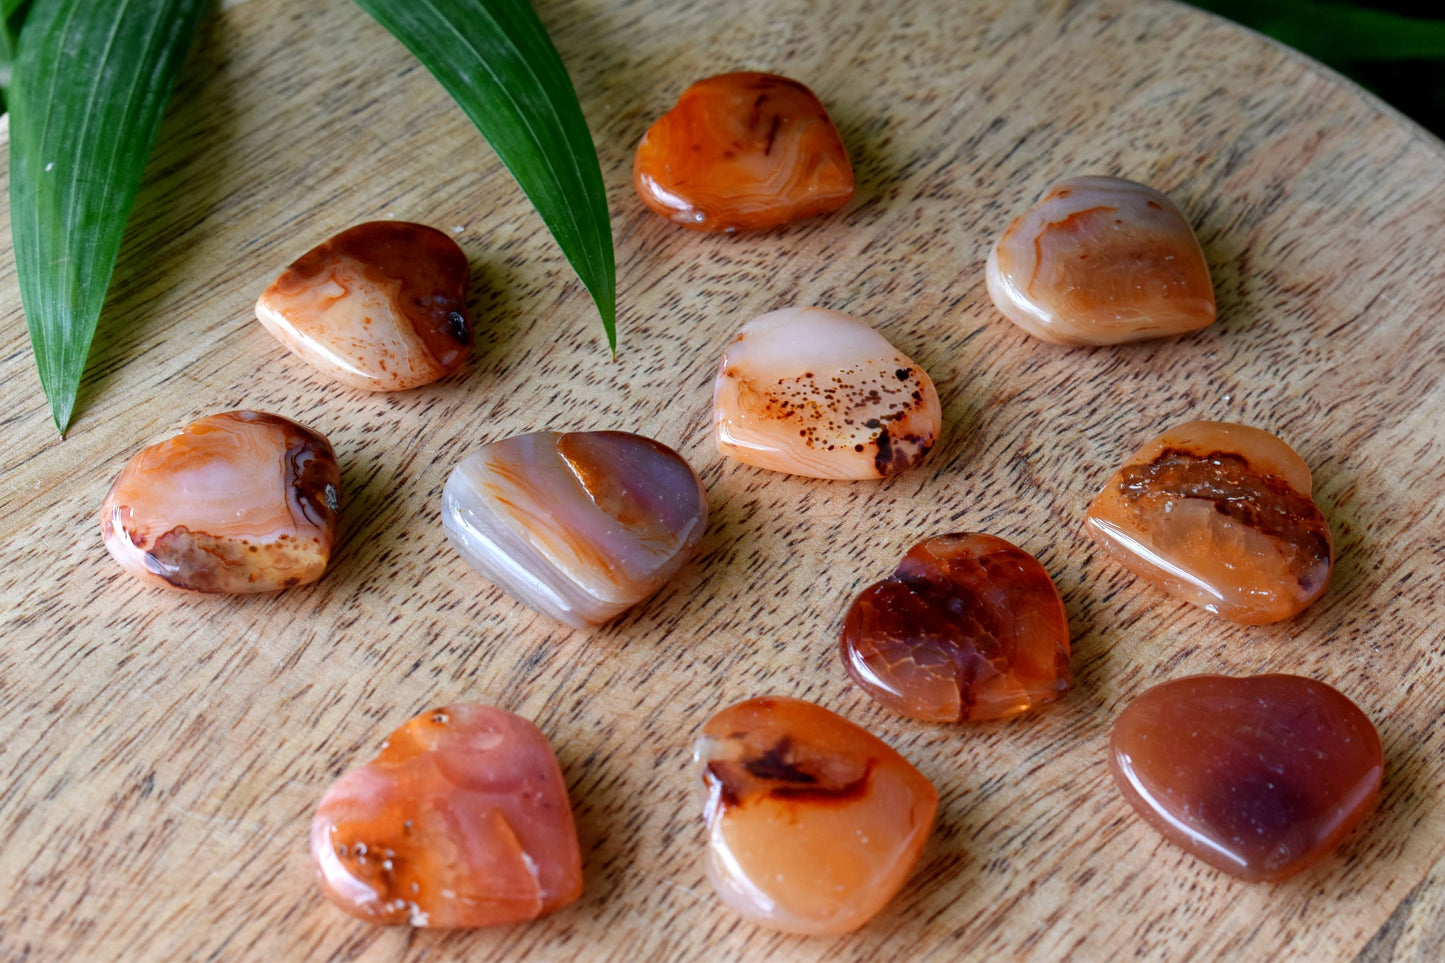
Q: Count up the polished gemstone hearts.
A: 11